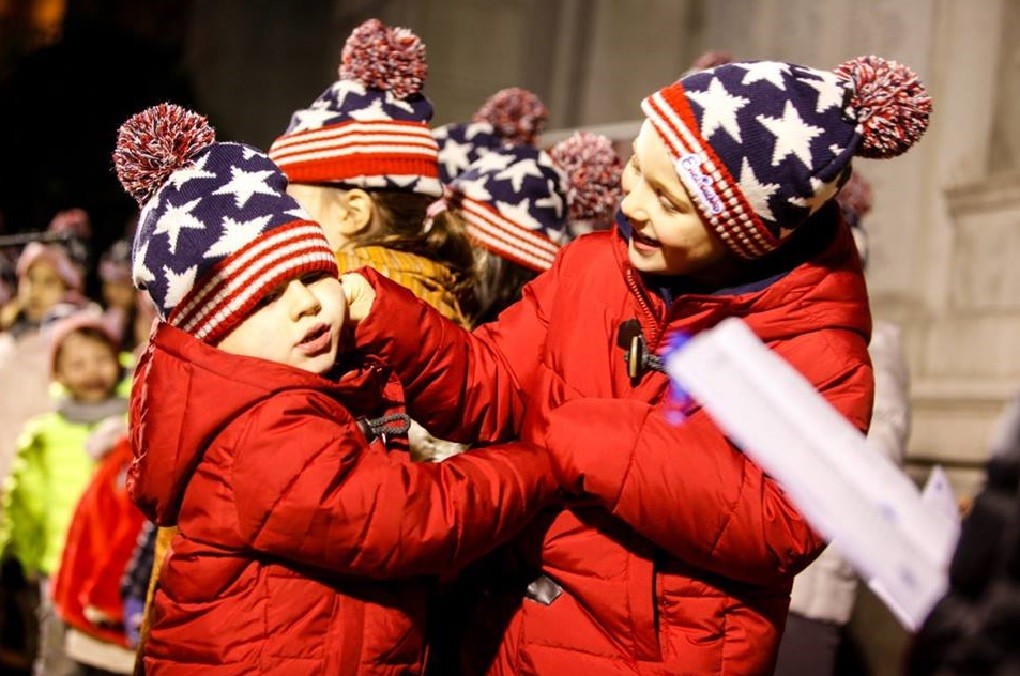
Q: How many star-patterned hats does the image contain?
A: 5